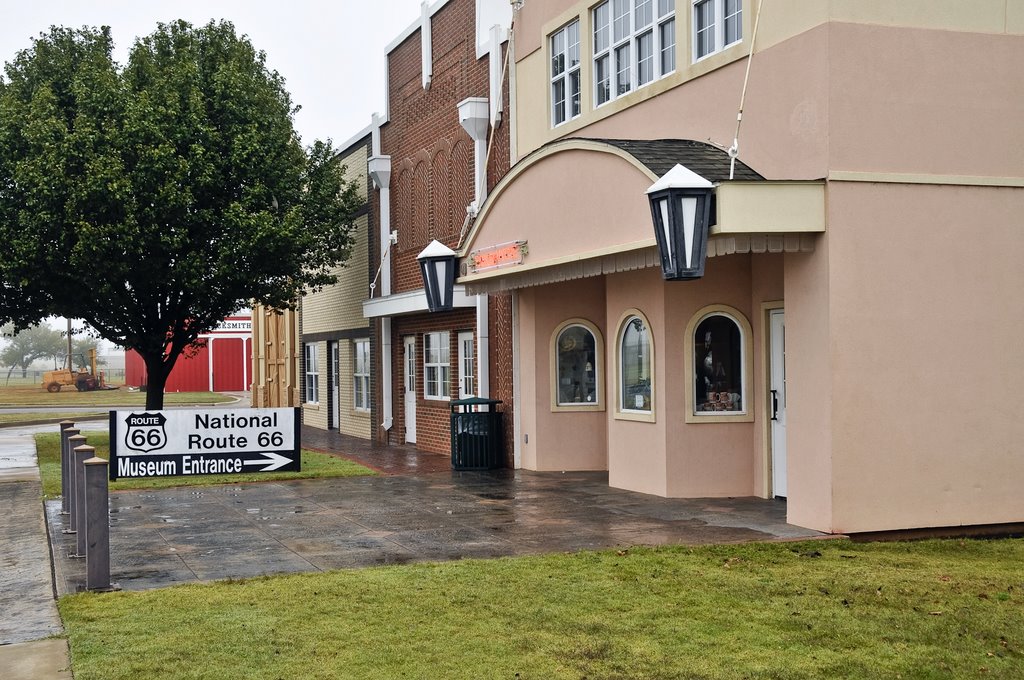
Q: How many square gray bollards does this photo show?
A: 5